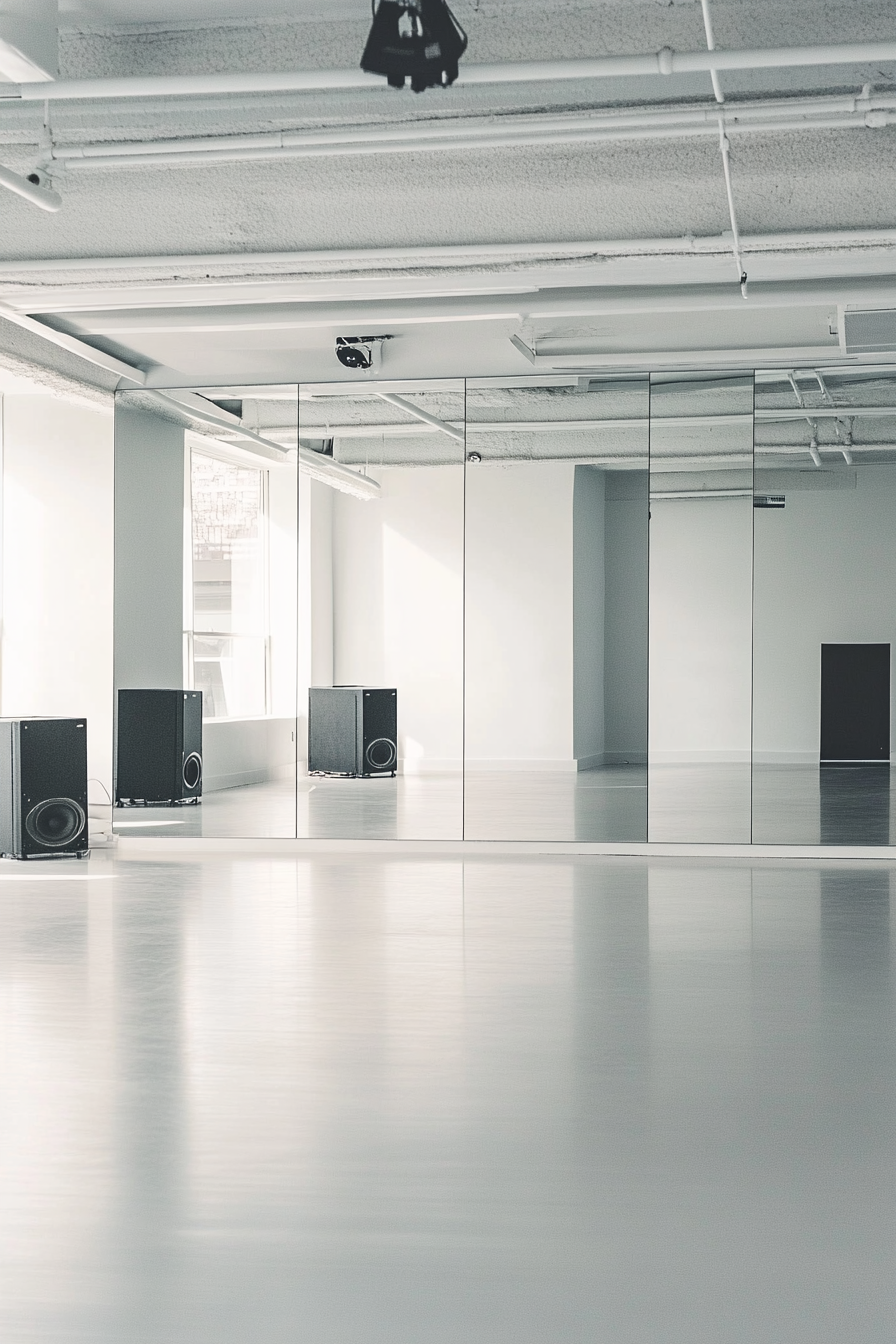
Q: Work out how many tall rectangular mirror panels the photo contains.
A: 5